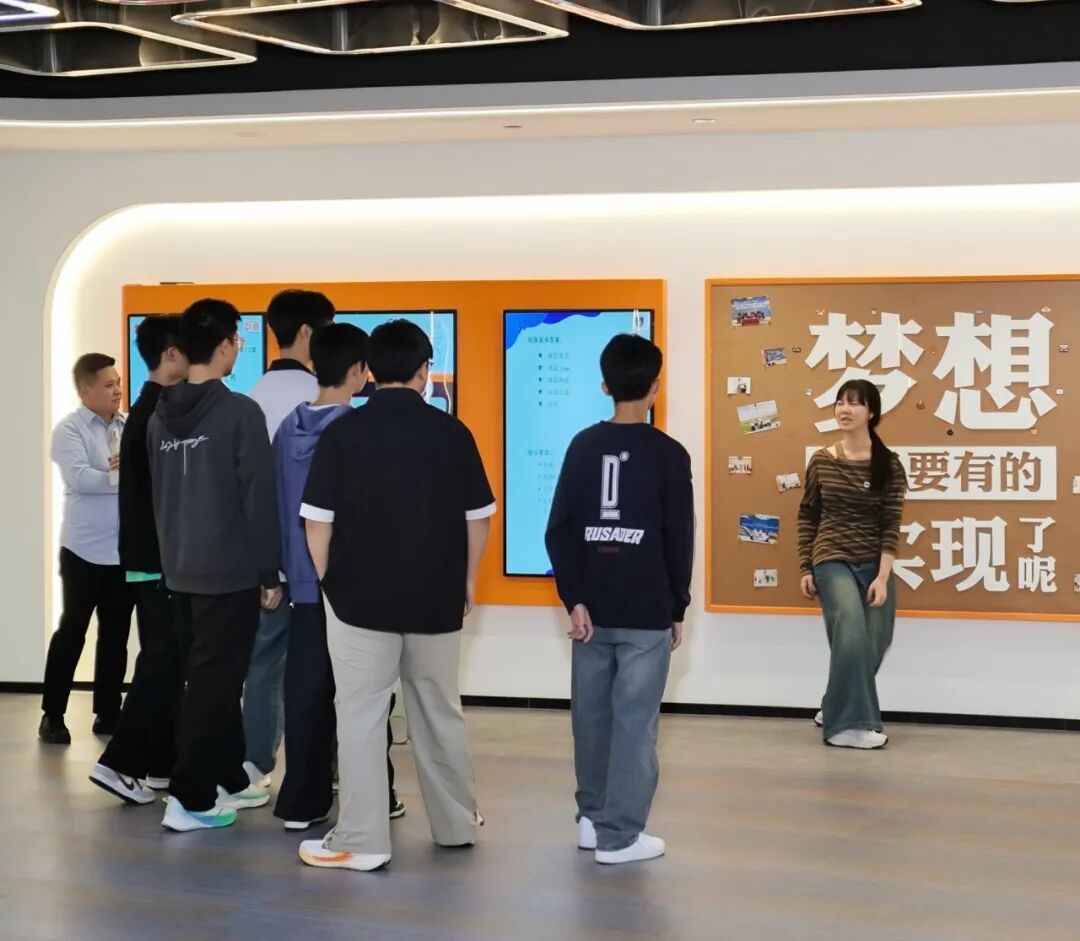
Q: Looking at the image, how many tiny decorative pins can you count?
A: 12